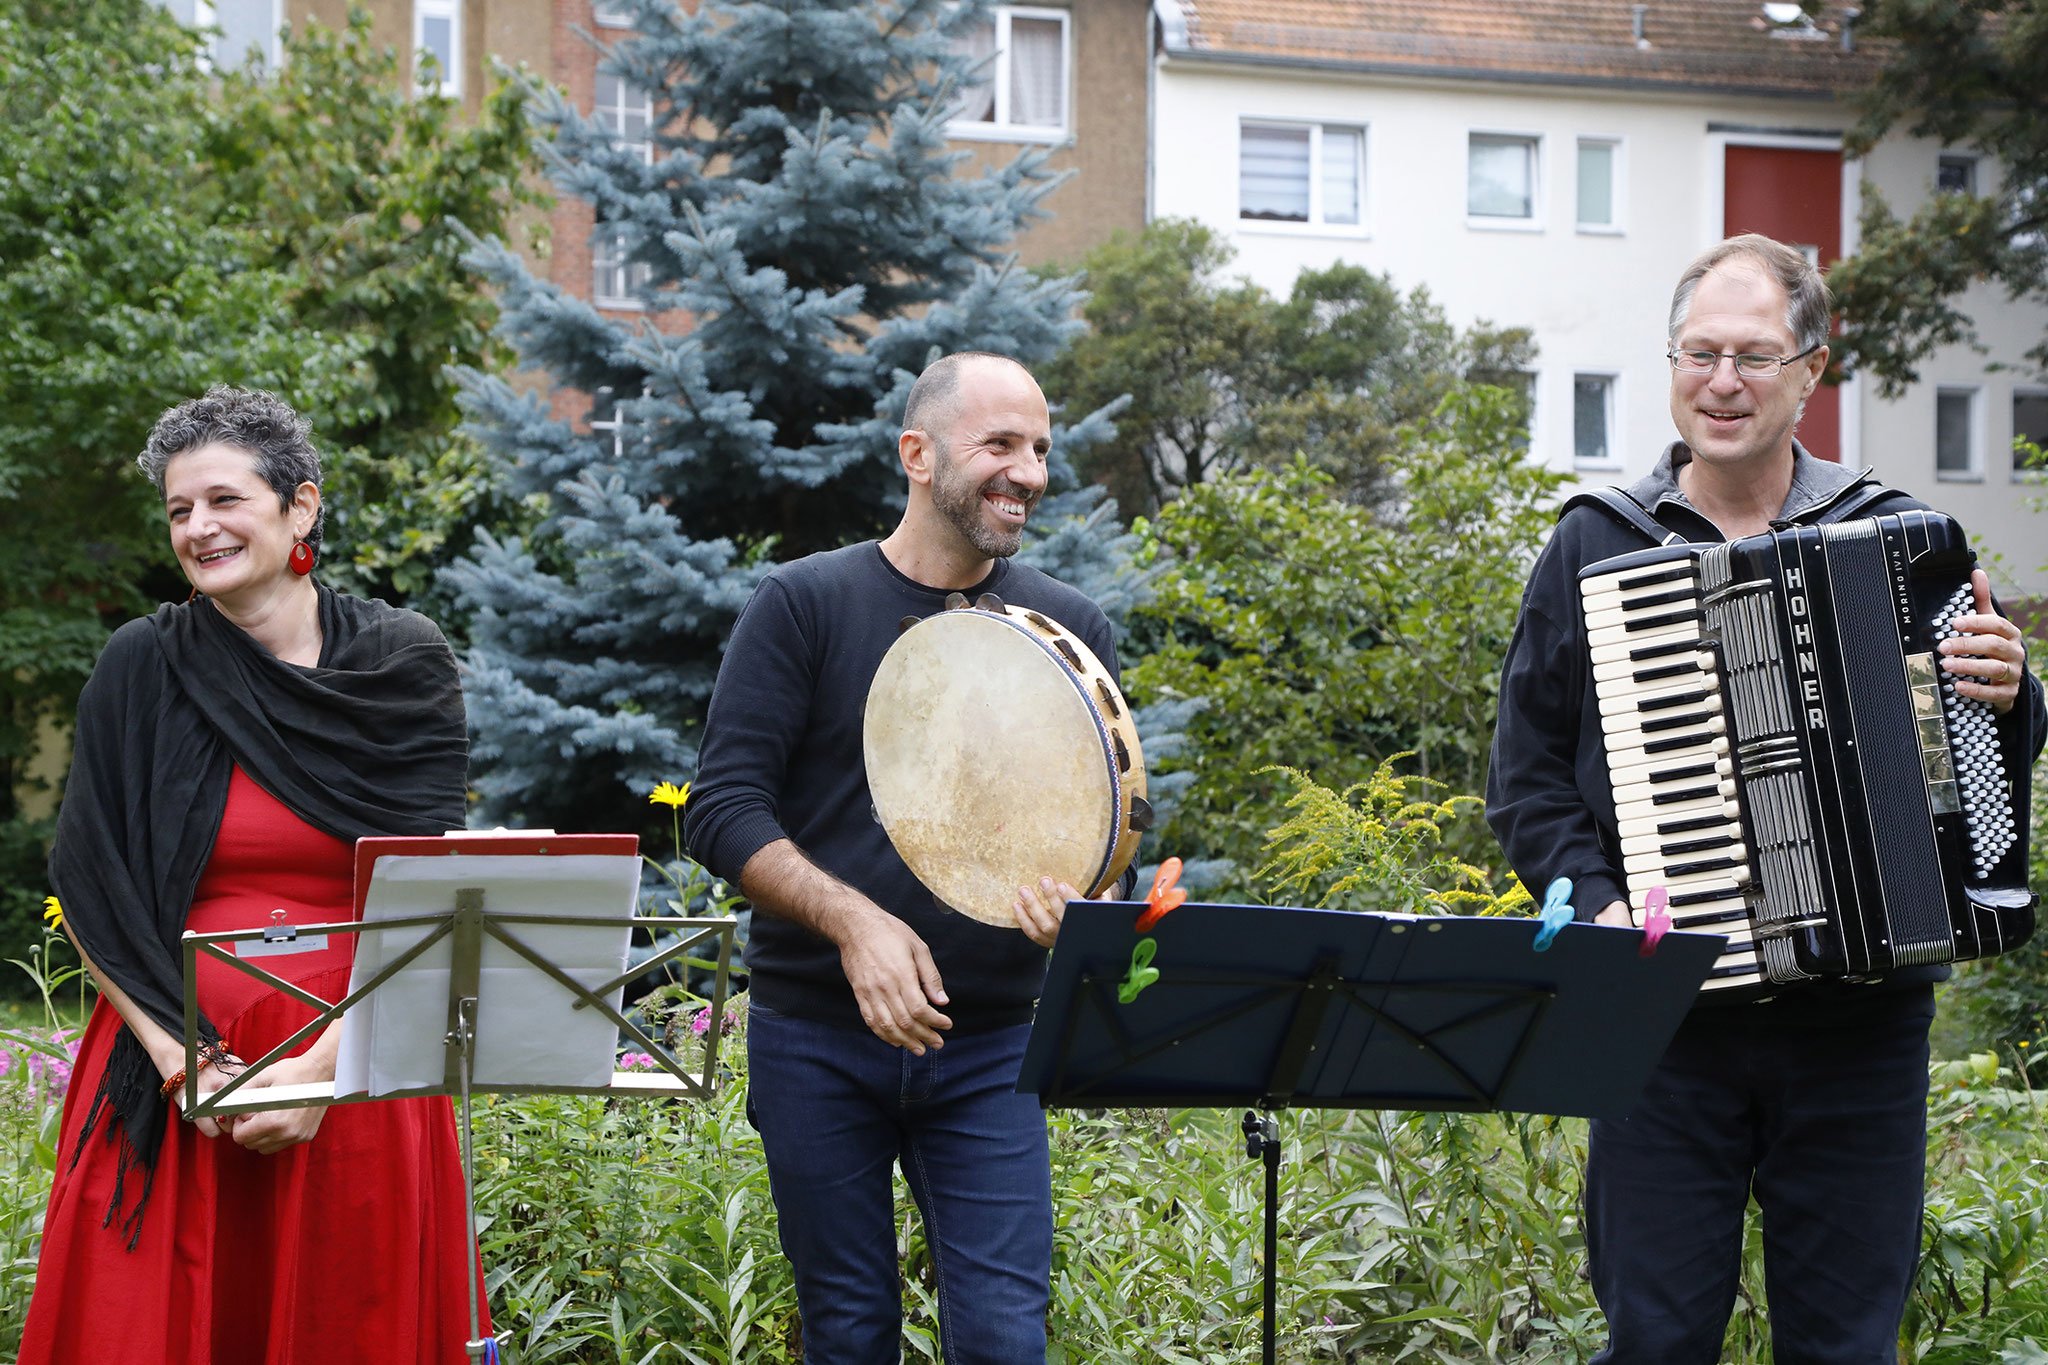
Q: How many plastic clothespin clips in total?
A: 4